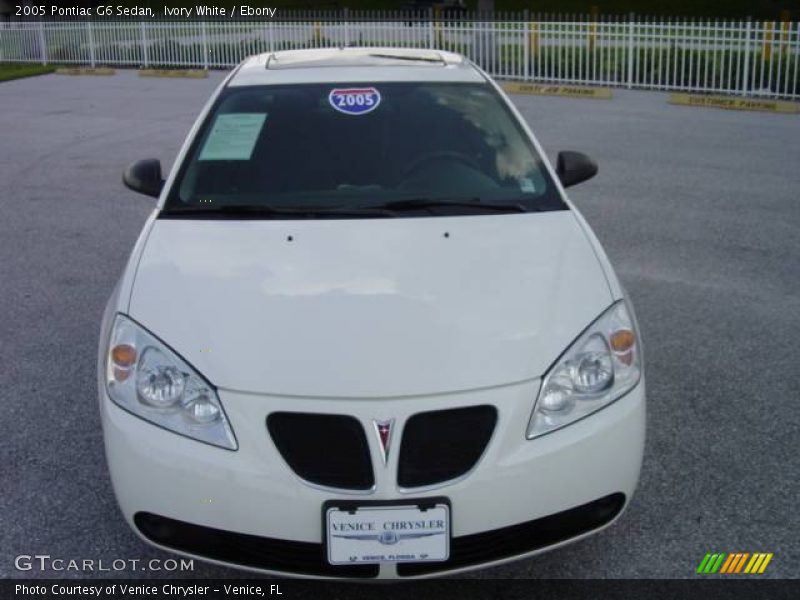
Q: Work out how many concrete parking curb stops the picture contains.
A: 4